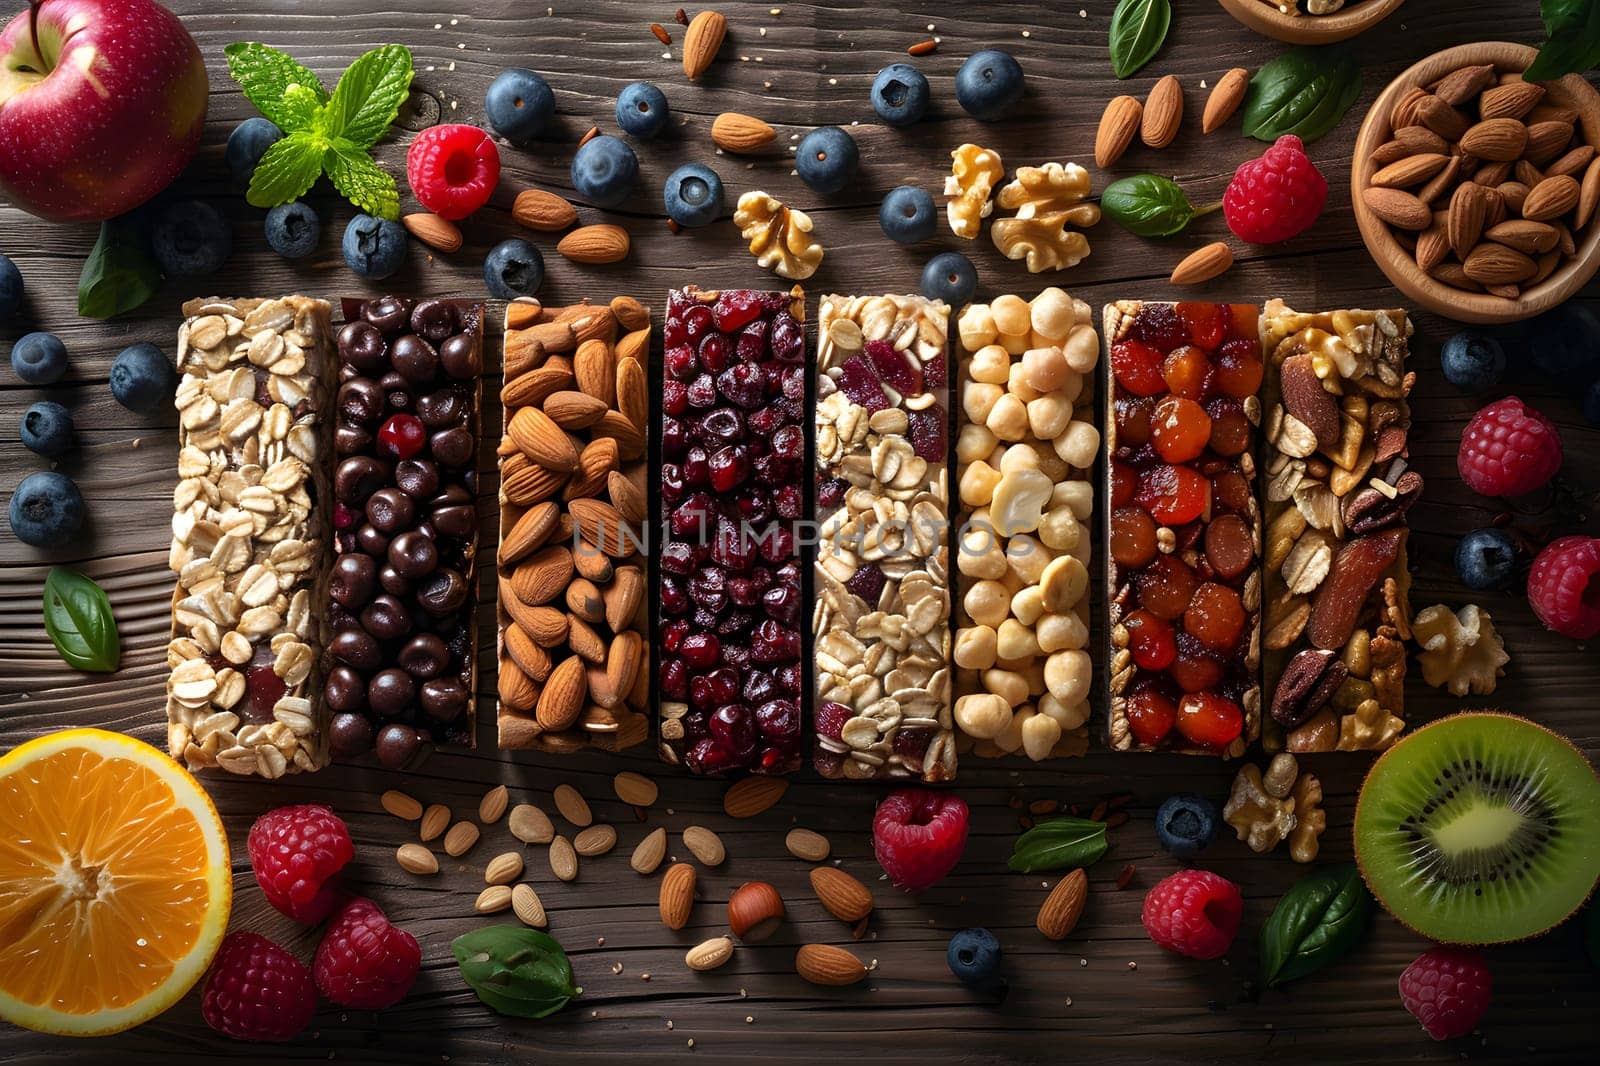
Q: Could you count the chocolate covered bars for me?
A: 1